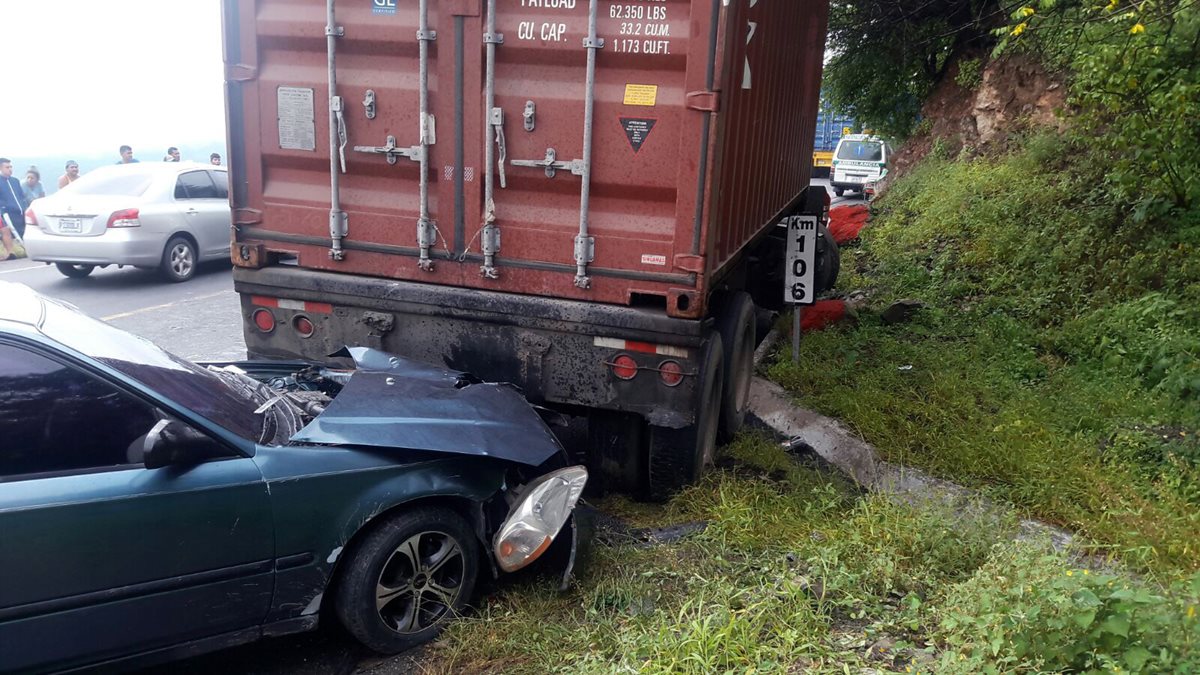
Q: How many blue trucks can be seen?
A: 1